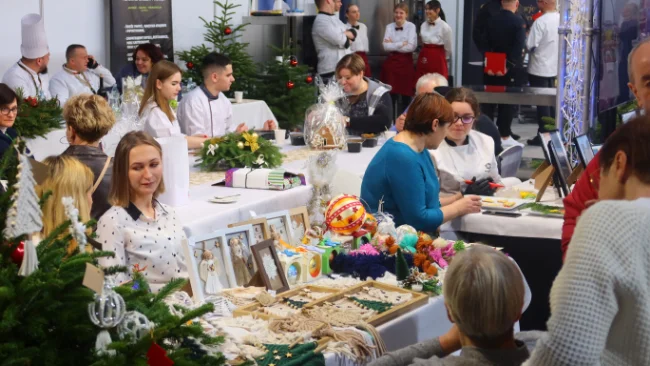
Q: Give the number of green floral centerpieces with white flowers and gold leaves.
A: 1